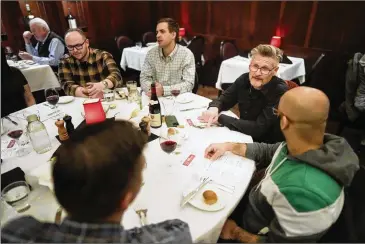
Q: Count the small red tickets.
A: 3